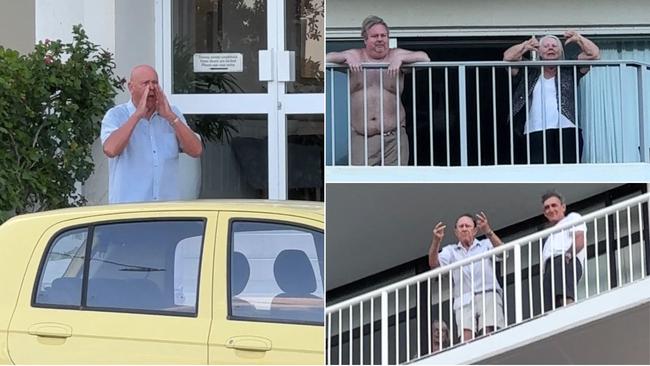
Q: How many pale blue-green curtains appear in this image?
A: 1